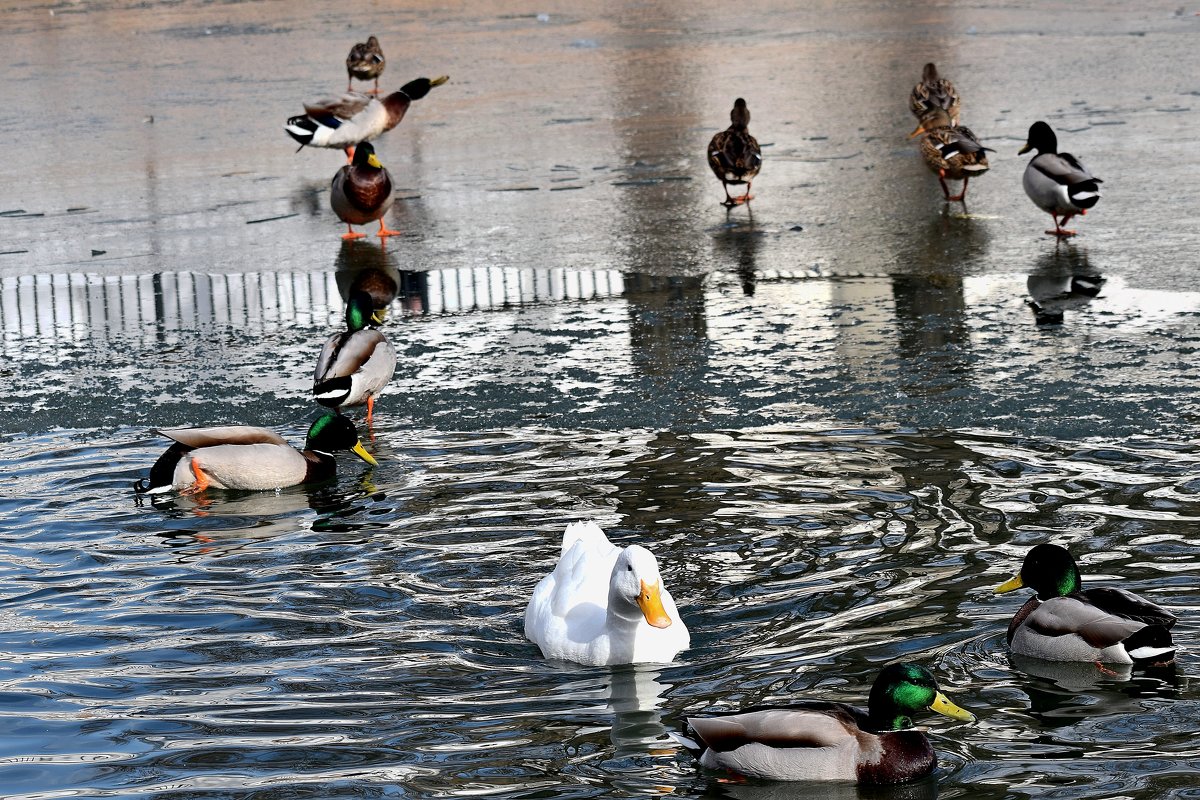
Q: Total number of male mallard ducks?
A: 7